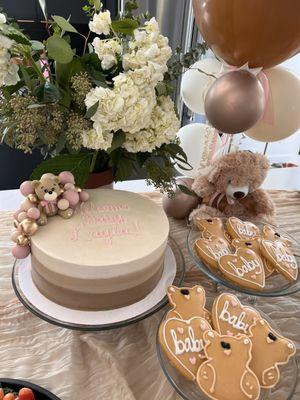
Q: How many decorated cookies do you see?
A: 12